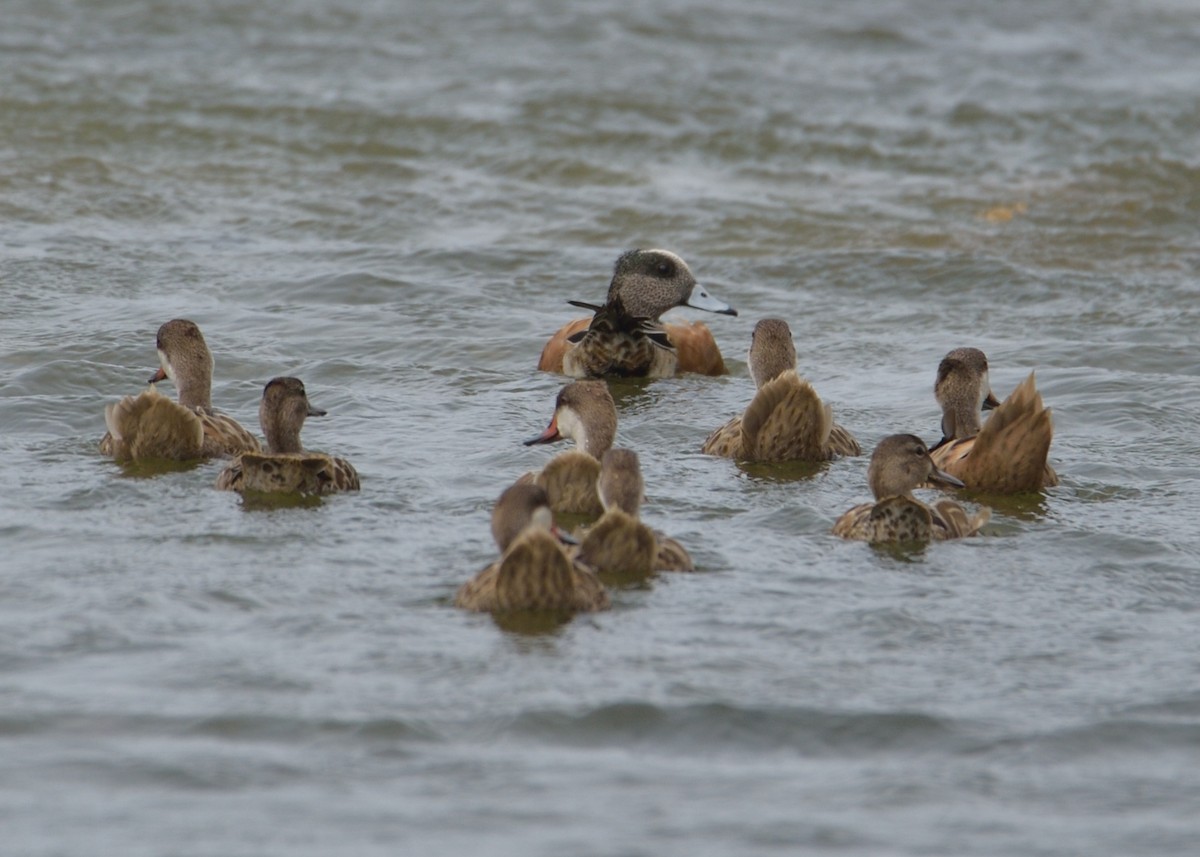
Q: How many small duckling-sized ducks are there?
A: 8